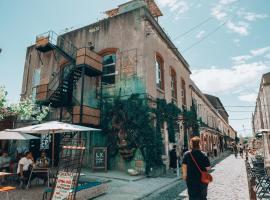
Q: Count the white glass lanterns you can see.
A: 0